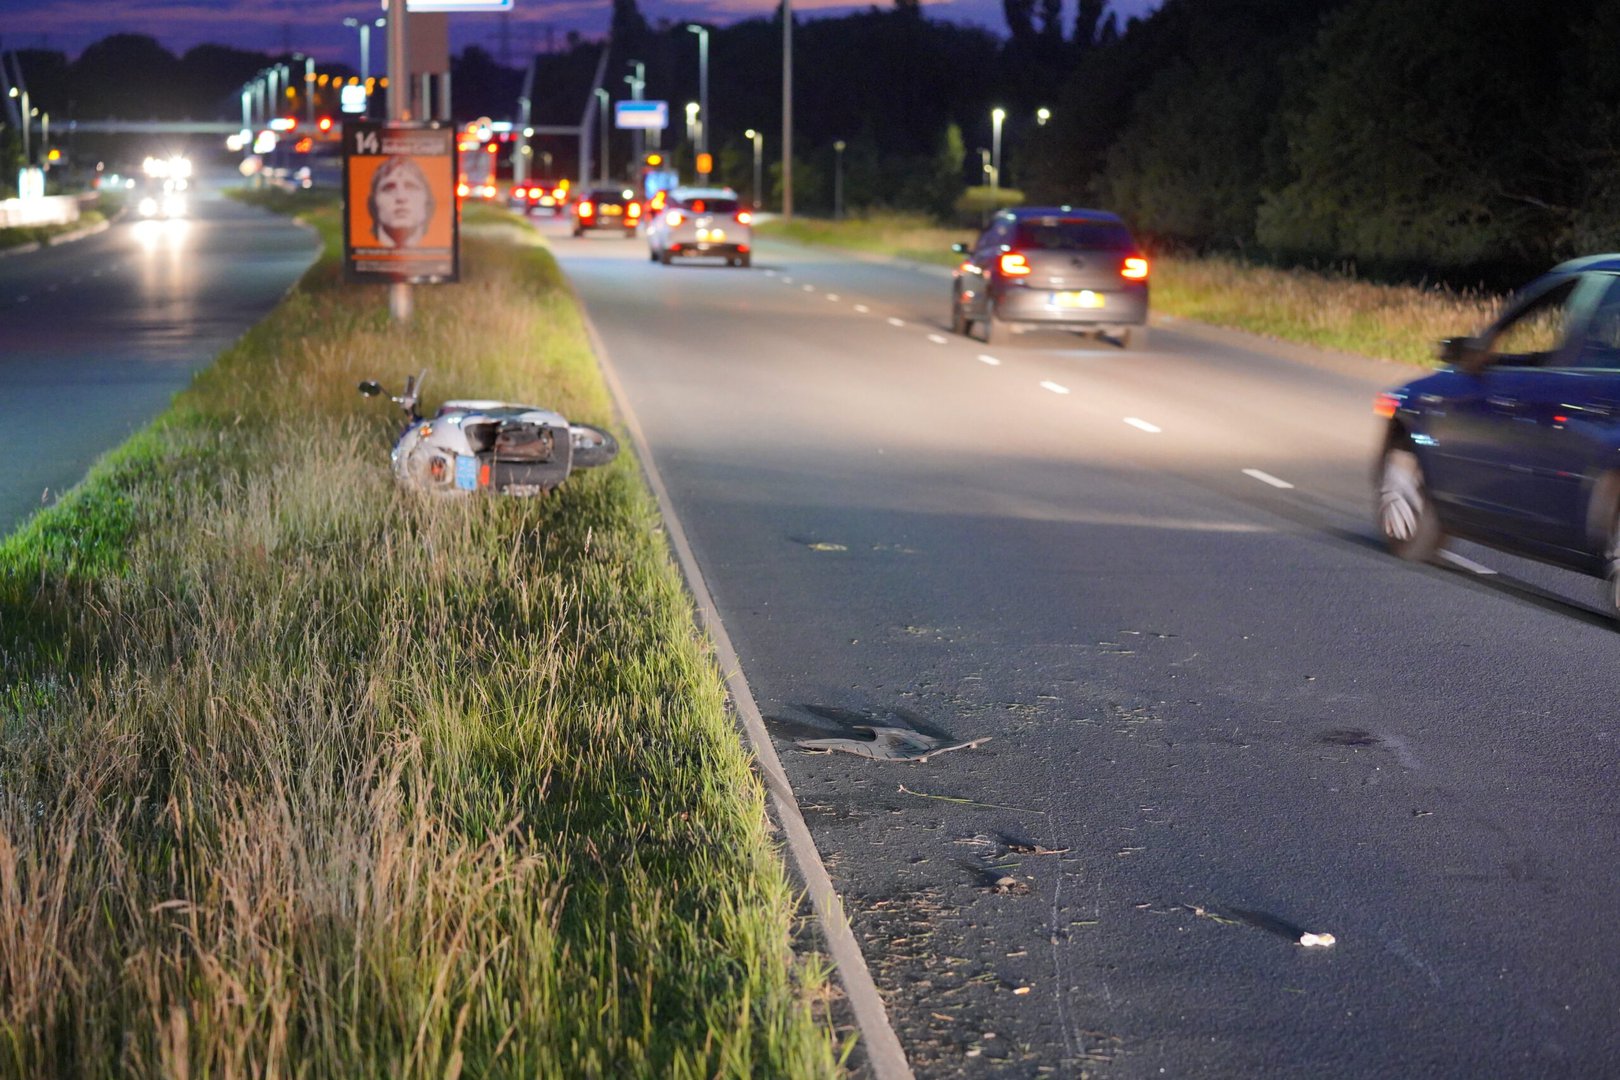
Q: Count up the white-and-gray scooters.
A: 1